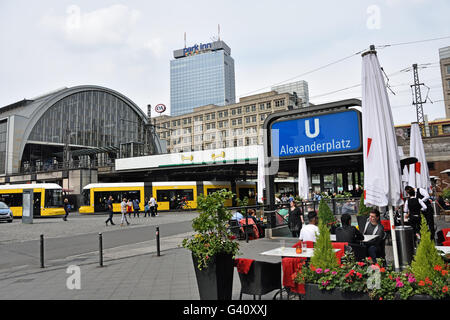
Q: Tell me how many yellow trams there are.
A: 2